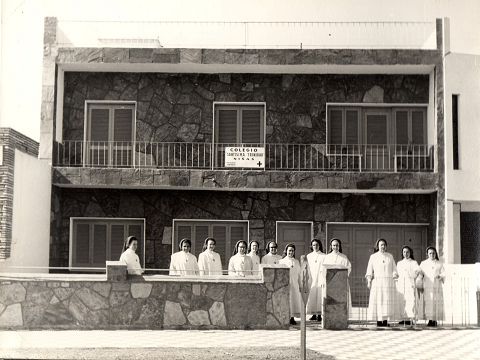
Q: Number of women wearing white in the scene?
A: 12